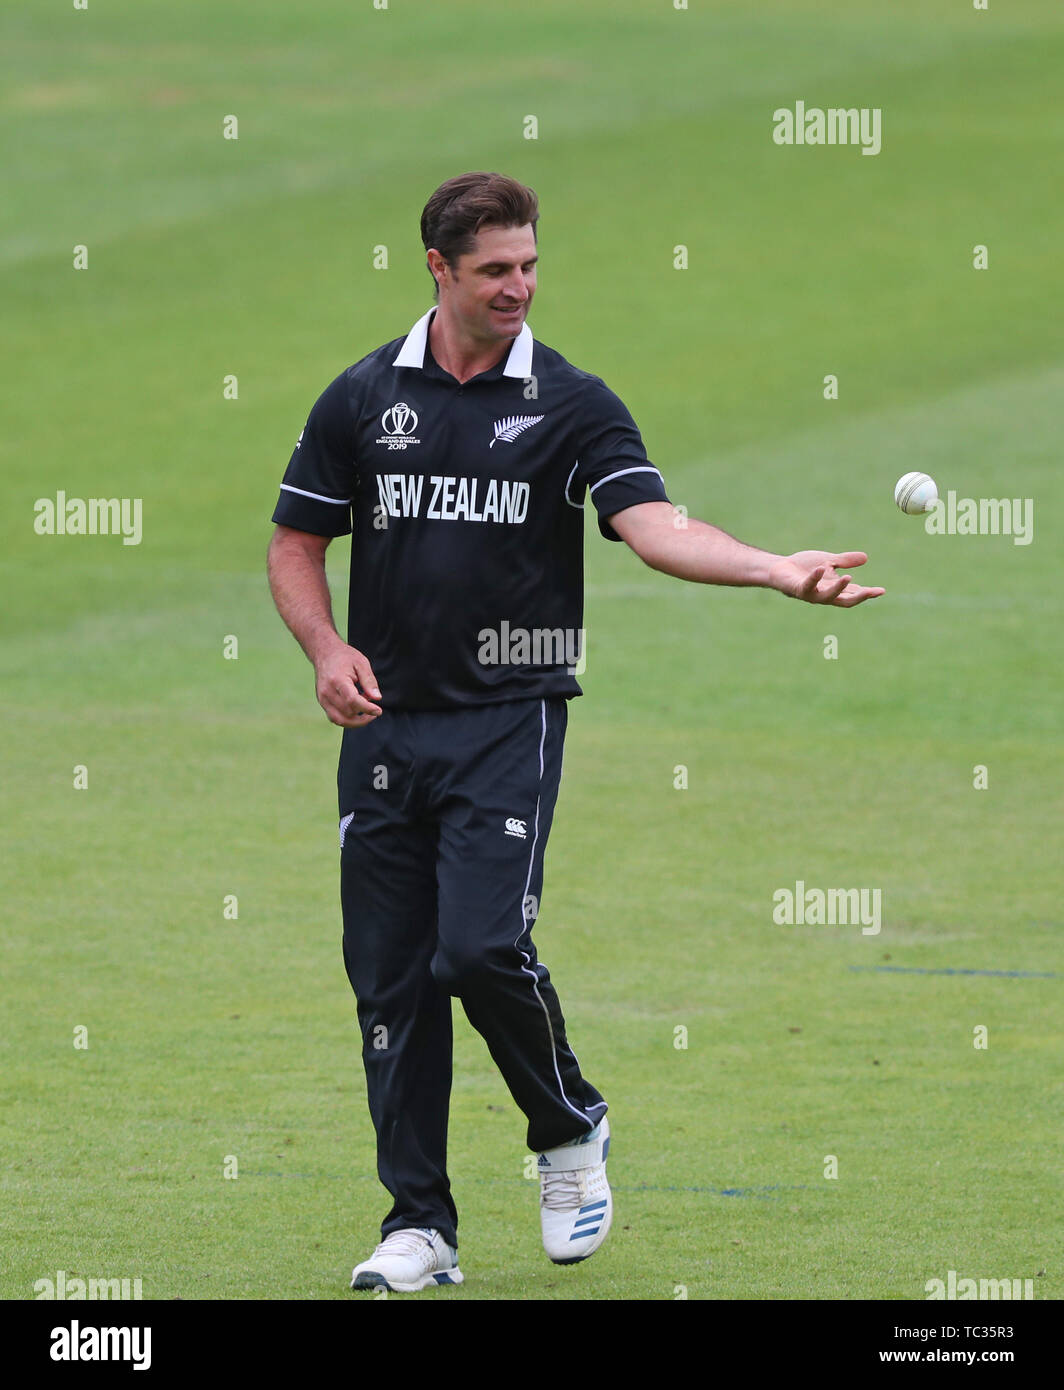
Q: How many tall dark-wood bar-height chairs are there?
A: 0